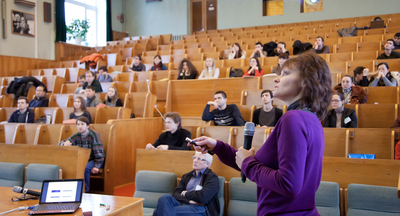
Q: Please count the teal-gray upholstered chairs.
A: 7